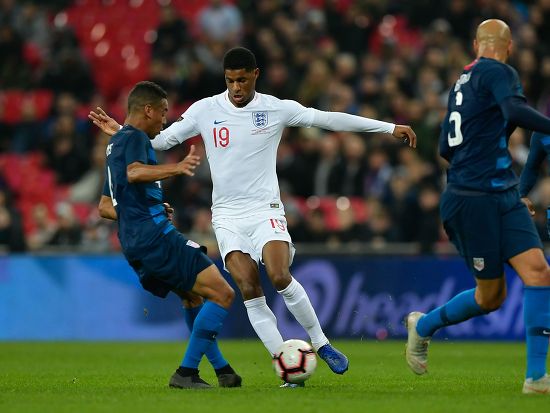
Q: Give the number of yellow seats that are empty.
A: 0